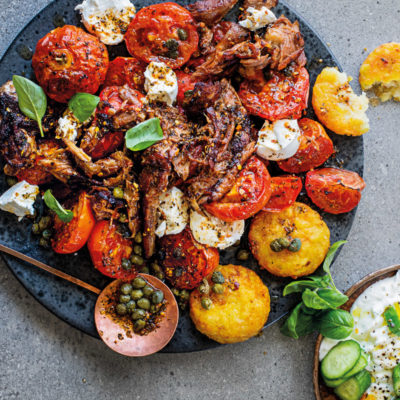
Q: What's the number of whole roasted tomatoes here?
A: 1